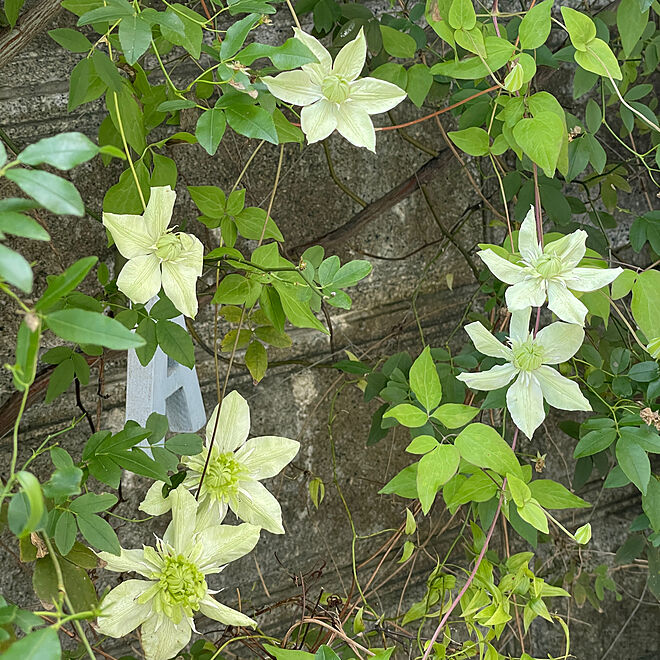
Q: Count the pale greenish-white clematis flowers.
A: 6